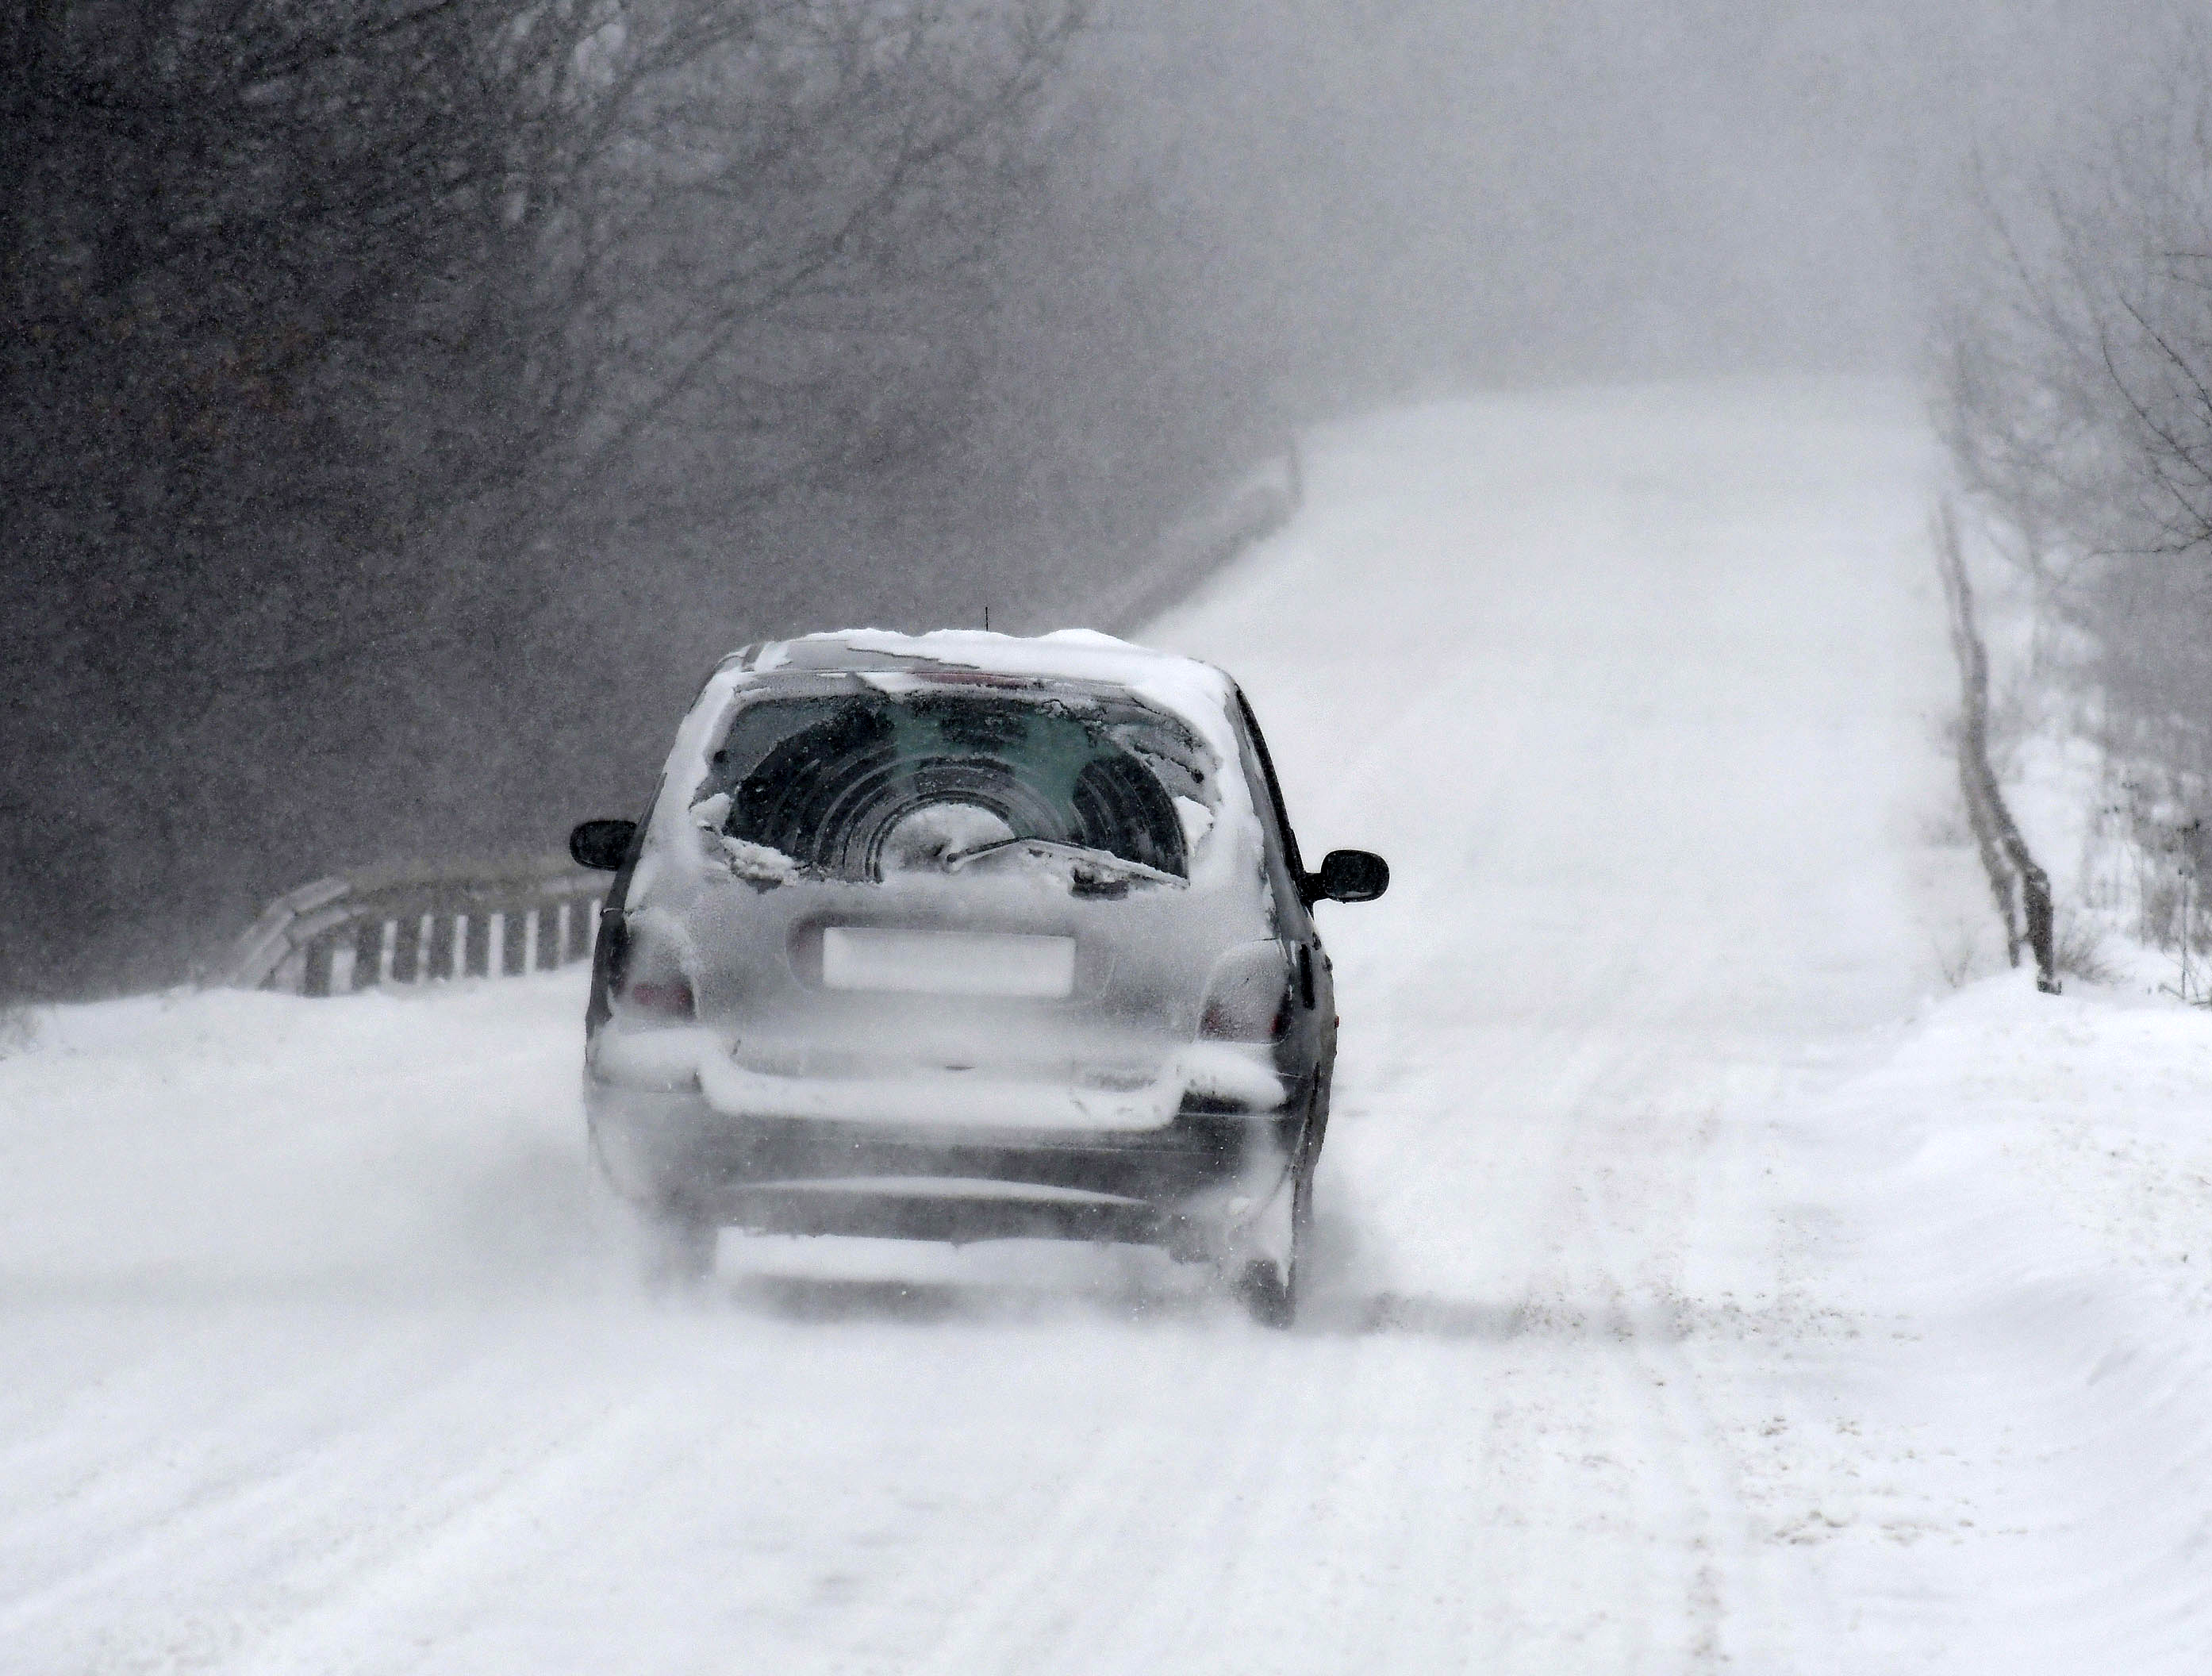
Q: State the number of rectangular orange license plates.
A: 0